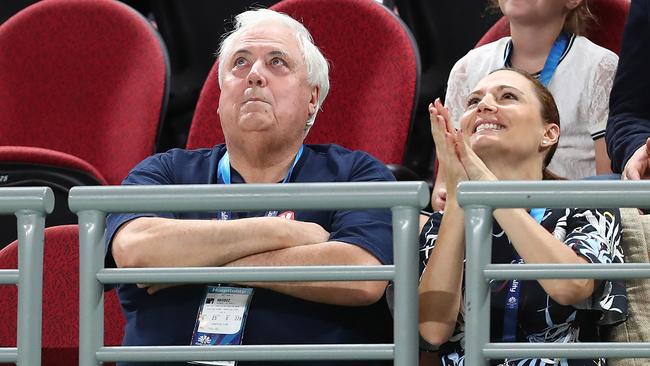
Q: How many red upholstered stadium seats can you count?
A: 4